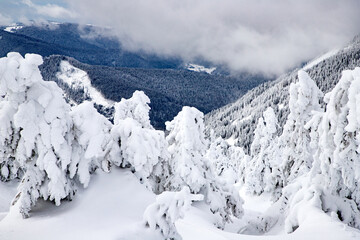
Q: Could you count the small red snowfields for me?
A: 0